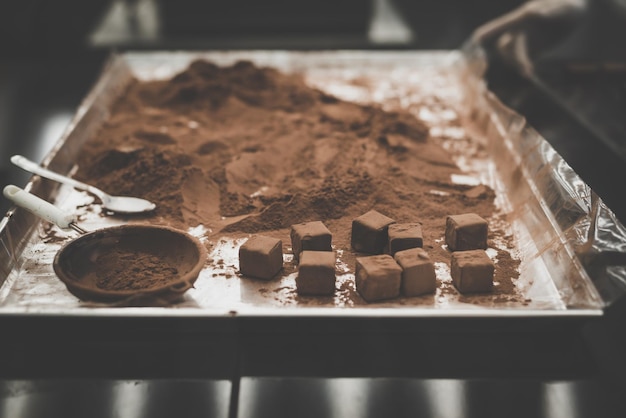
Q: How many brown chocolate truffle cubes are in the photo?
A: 9